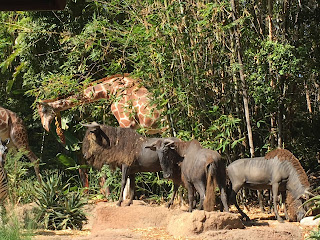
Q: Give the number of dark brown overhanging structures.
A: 1